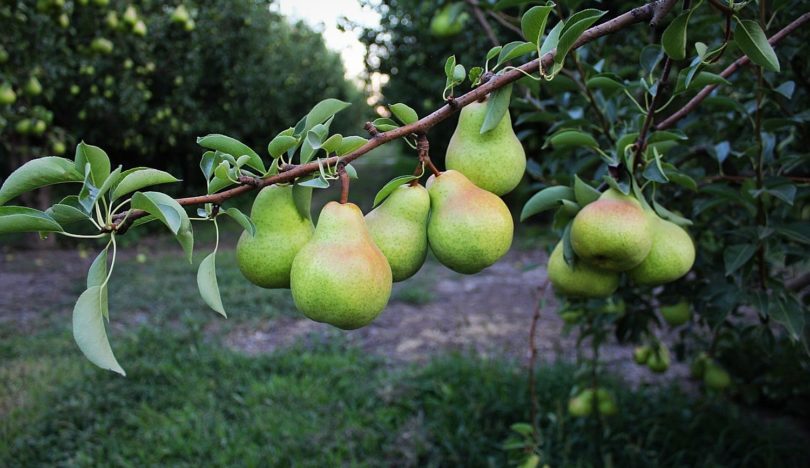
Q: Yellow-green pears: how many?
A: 8